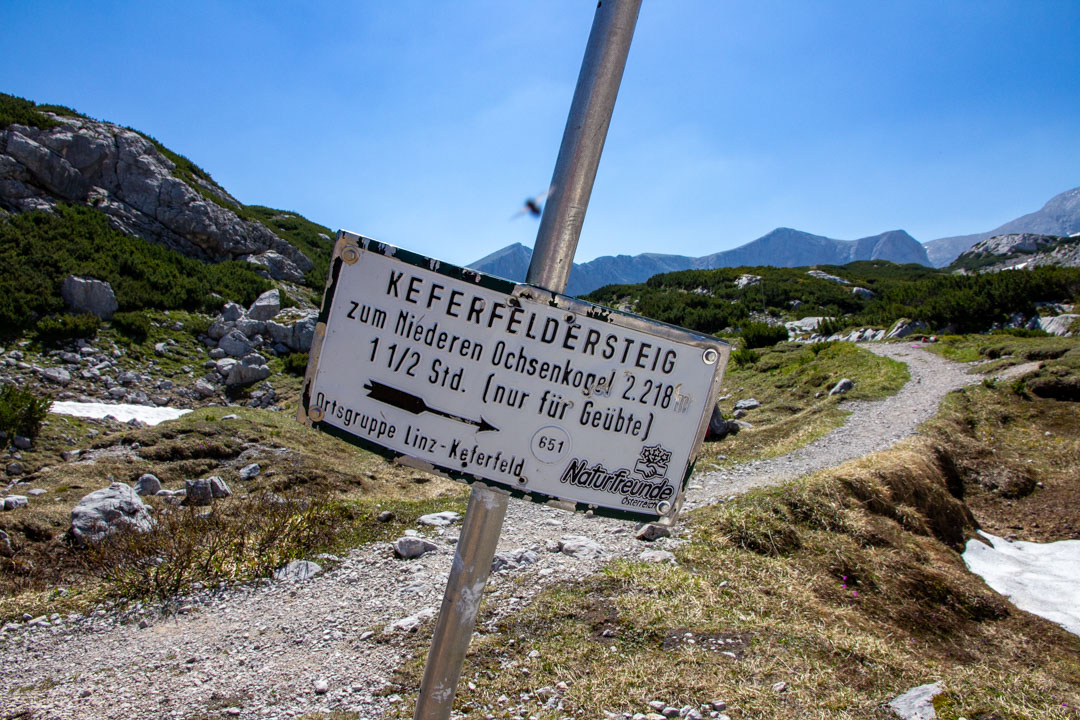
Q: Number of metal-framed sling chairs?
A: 0